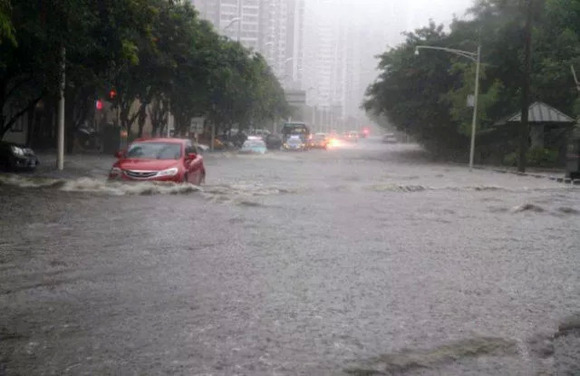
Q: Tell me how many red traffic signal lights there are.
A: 2